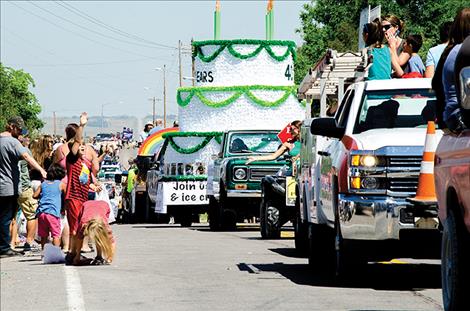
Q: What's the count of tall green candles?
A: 2